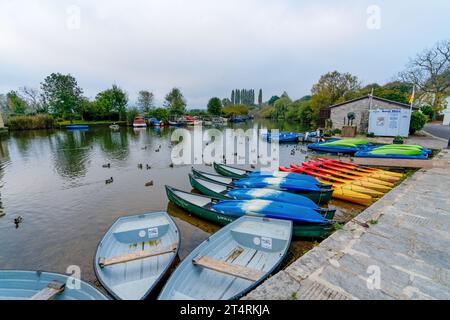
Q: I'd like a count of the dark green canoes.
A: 4